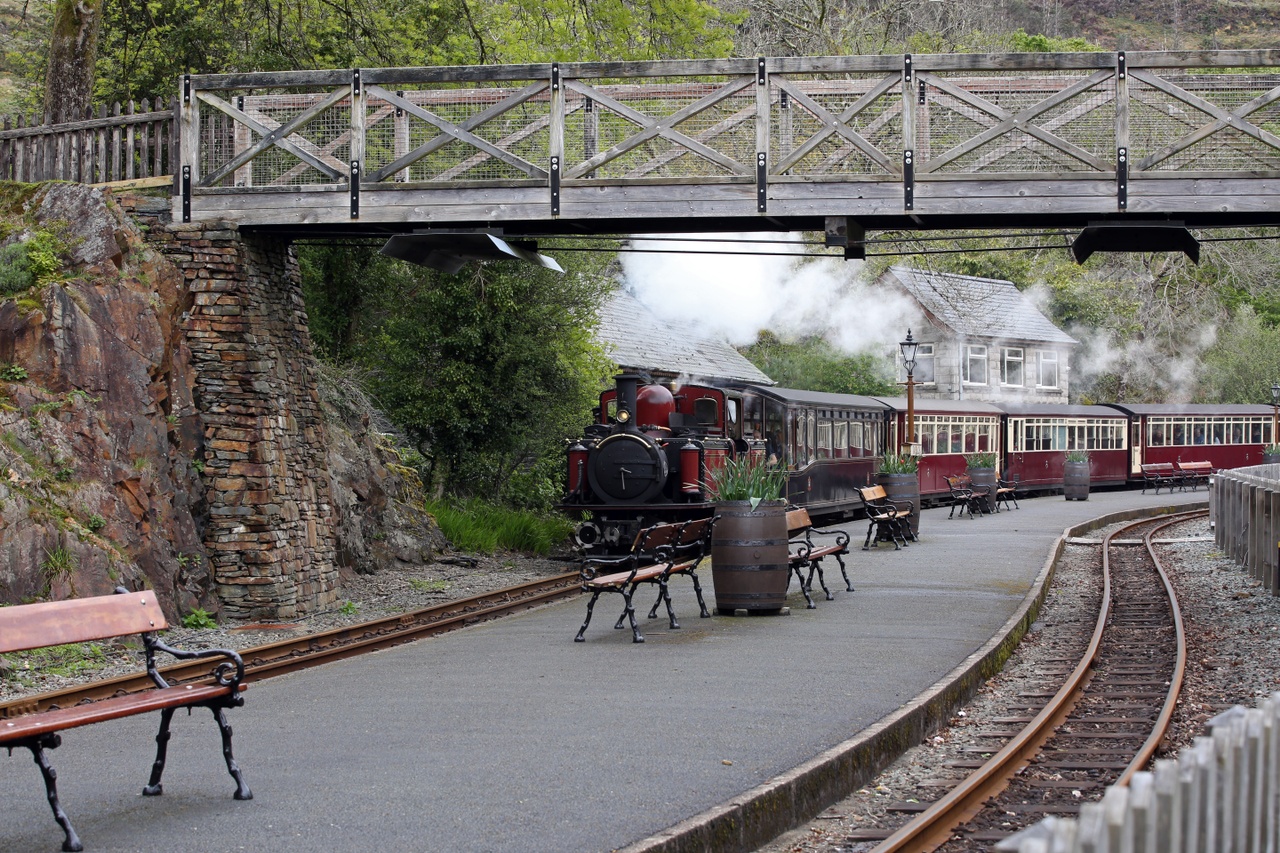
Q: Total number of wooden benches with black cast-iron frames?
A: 8